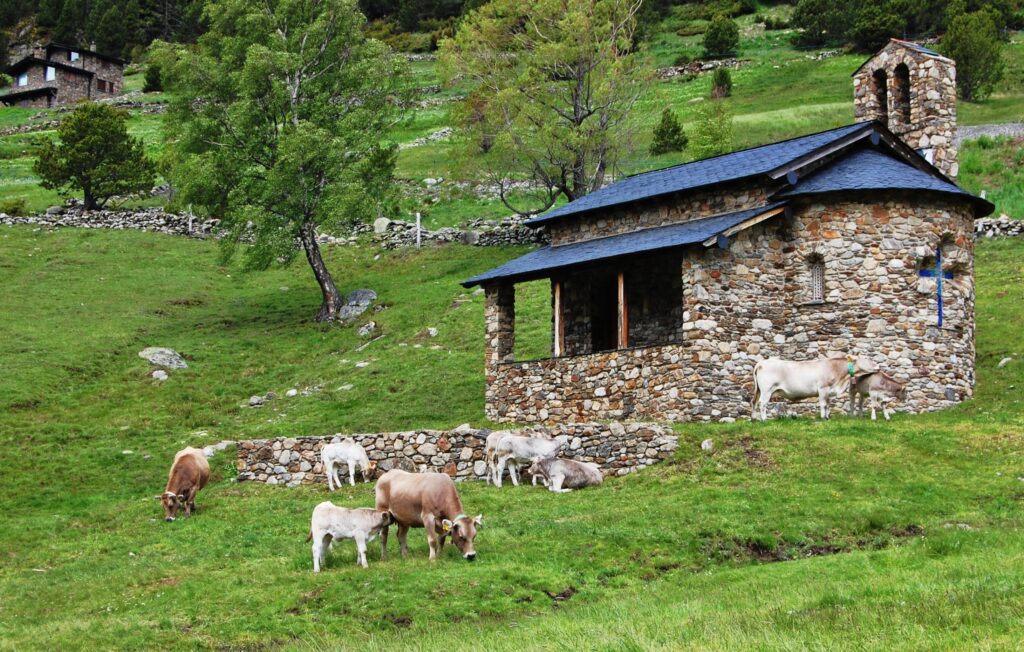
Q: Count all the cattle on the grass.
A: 9